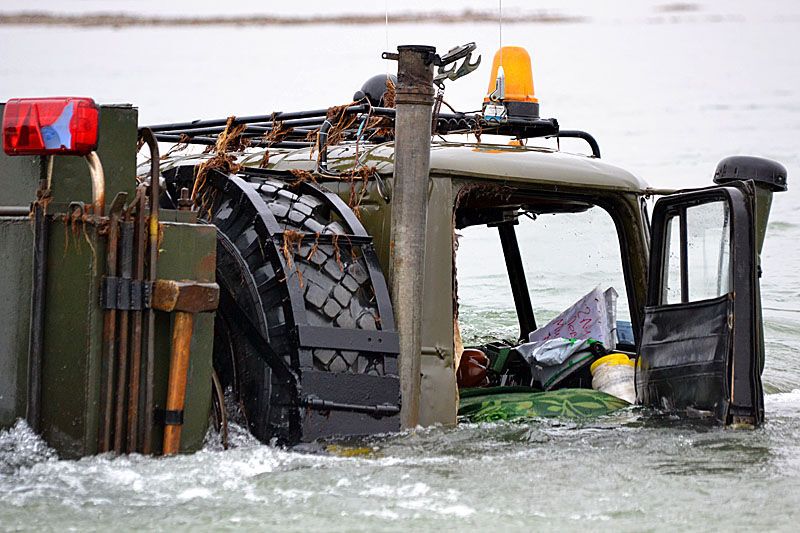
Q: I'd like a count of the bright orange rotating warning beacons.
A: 1